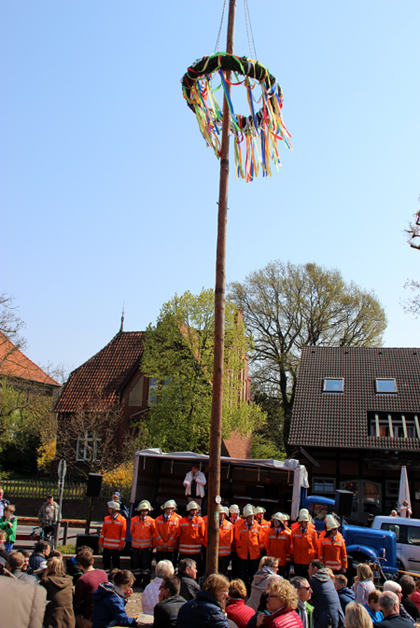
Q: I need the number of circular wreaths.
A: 1